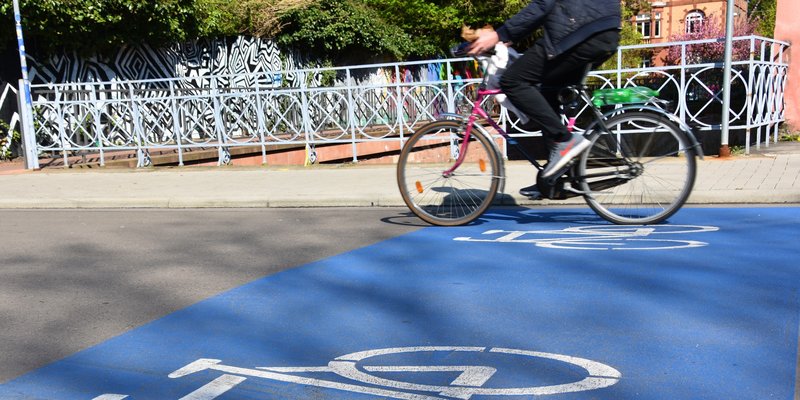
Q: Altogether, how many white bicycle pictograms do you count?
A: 2